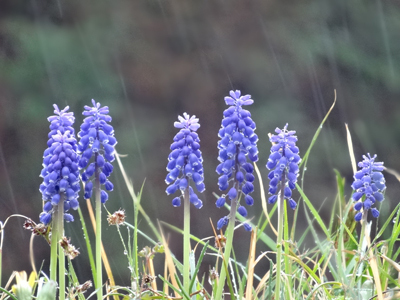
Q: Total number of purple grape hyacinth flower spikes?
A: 7